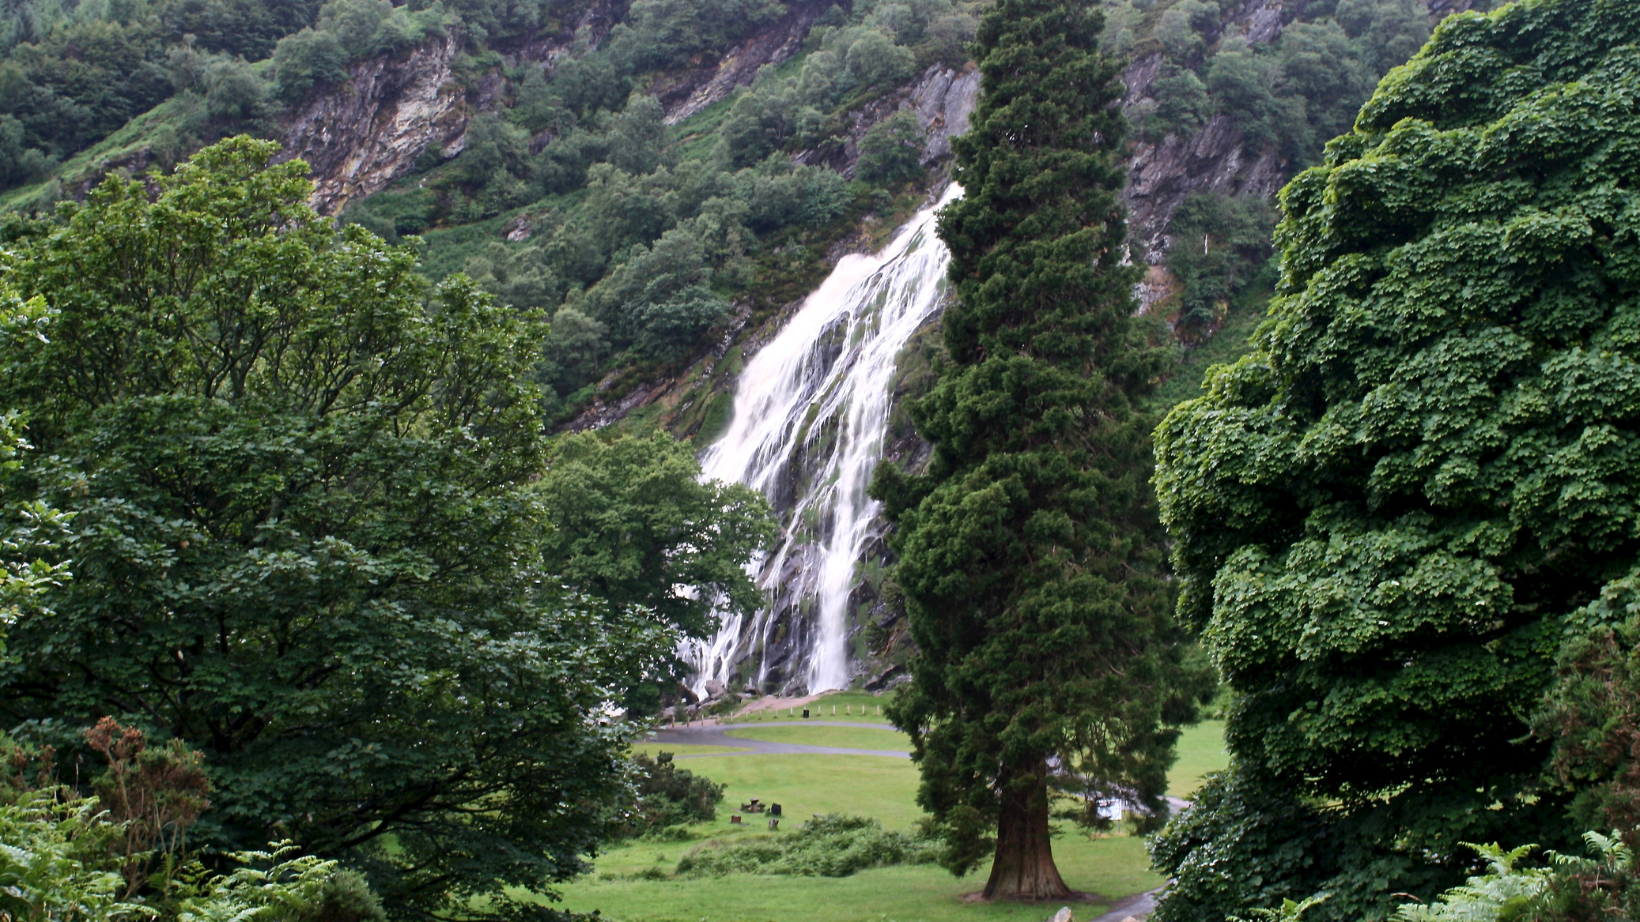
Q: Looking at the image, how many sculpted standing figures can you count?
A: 0